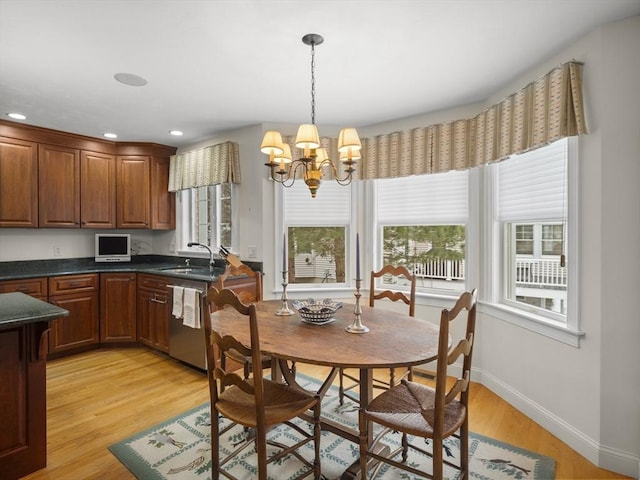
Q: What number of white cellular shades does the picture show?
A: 3